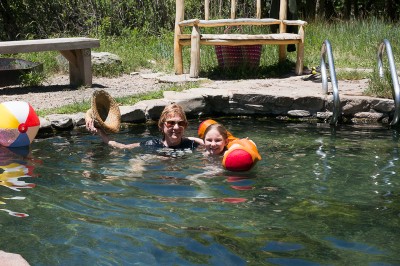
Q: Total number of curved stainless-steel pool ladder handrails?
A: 2